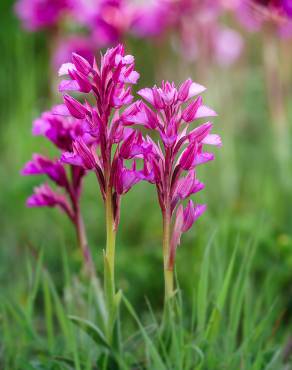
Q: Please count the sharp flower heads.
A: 2